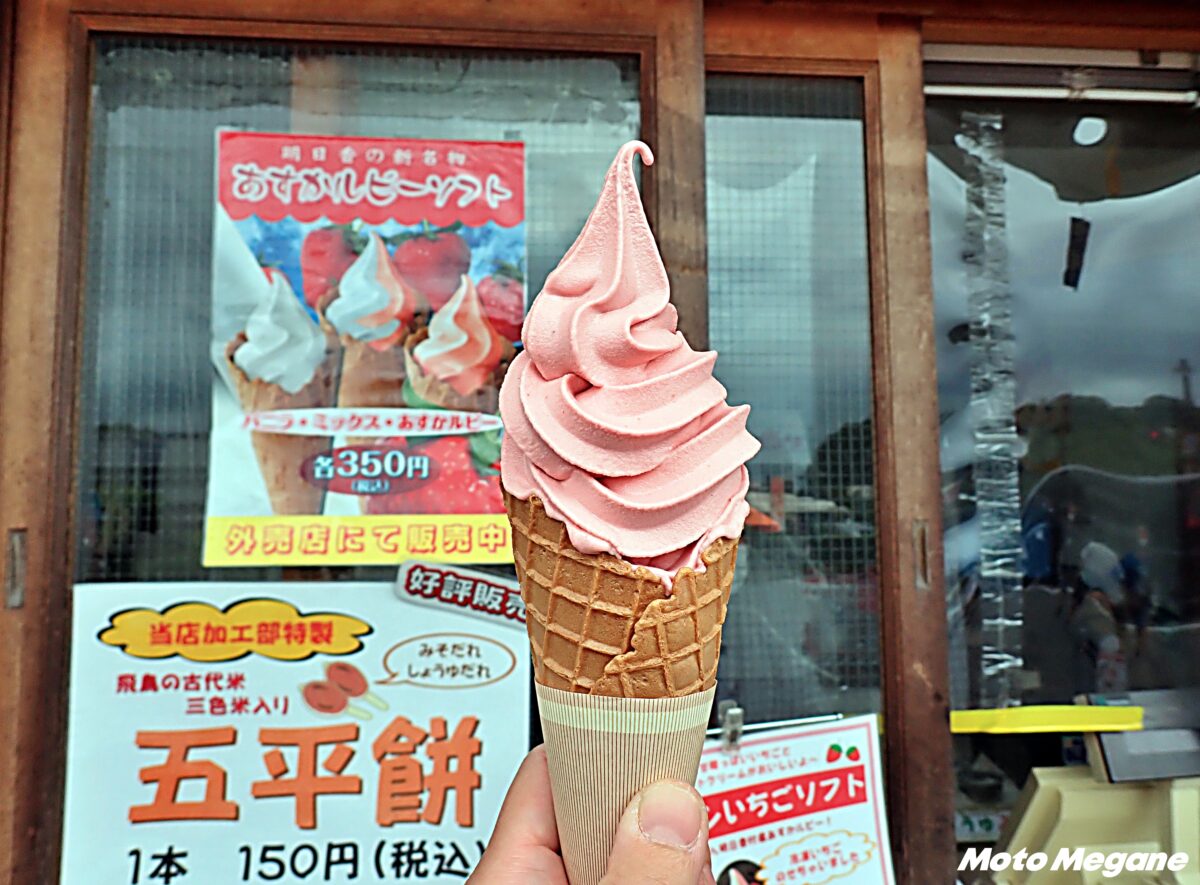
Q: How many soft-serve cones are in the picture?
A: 4